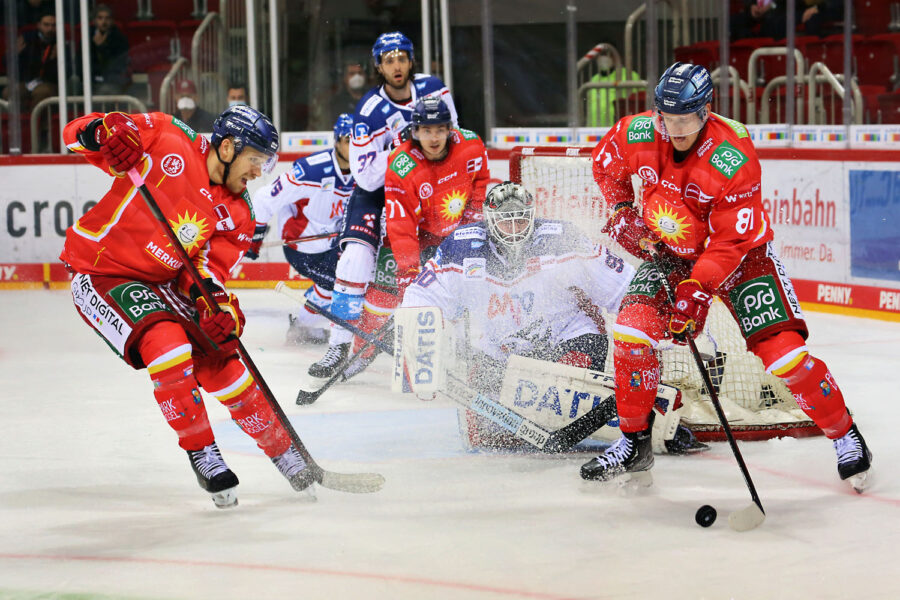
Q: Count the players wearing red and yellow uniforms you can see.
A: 3